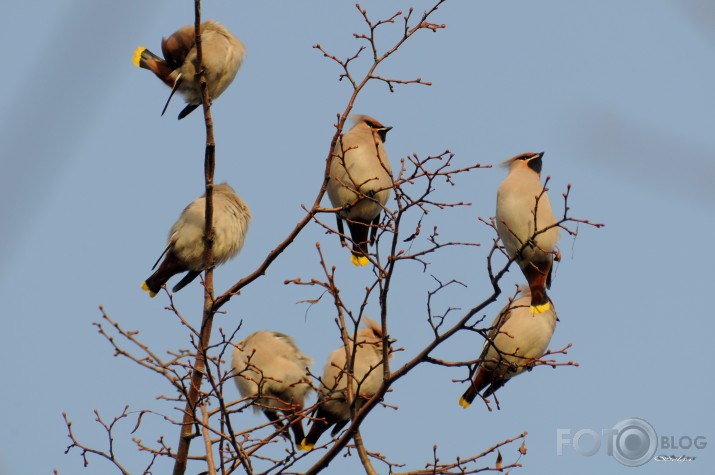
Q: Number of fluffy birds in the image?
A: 7